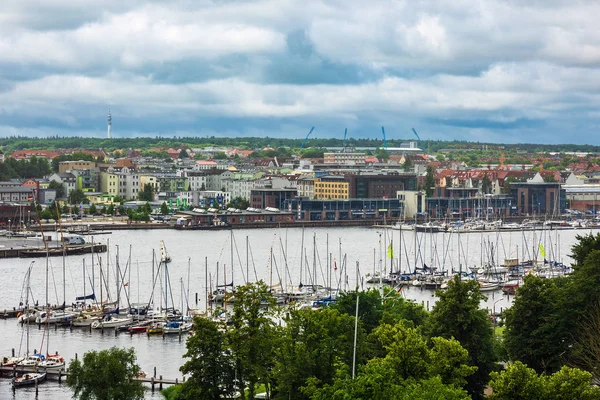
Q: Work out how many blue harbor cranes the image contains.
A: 4